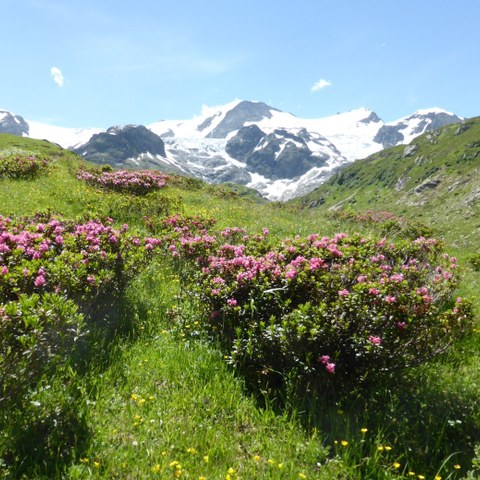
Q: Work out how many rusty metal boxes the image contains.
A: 0